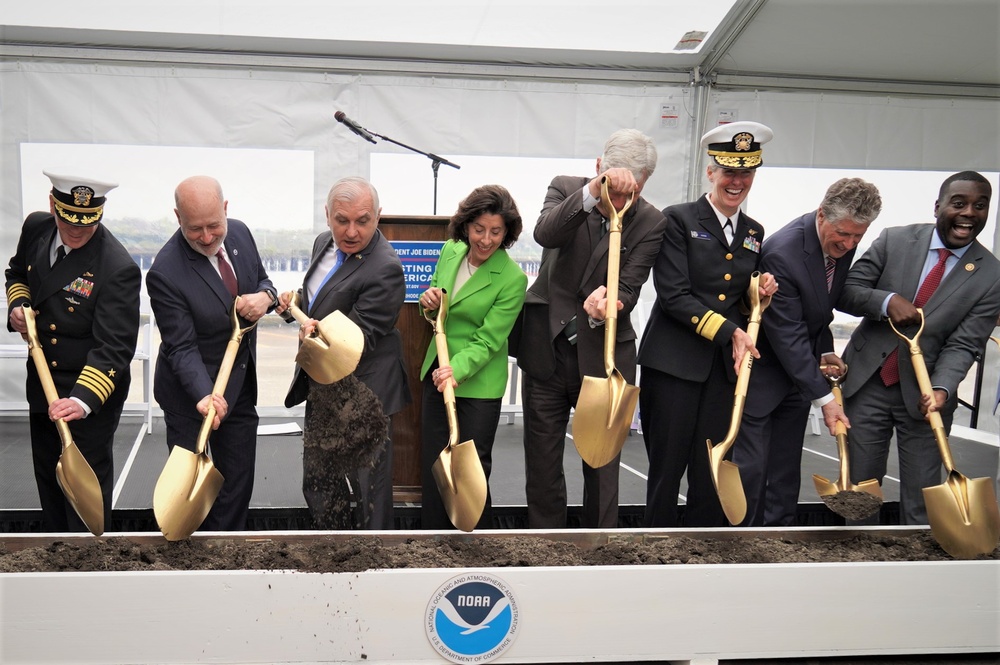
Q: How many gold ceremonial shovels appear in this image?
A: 8